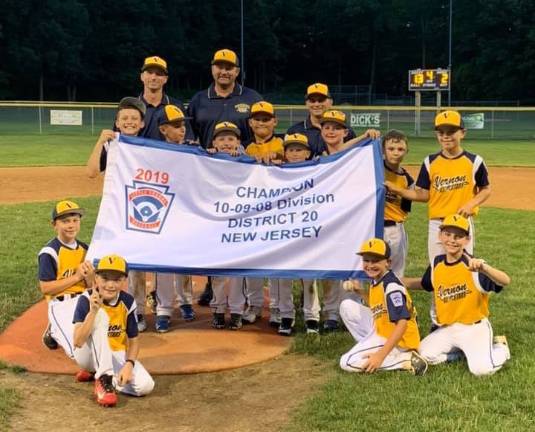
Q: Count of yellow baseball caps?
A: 13